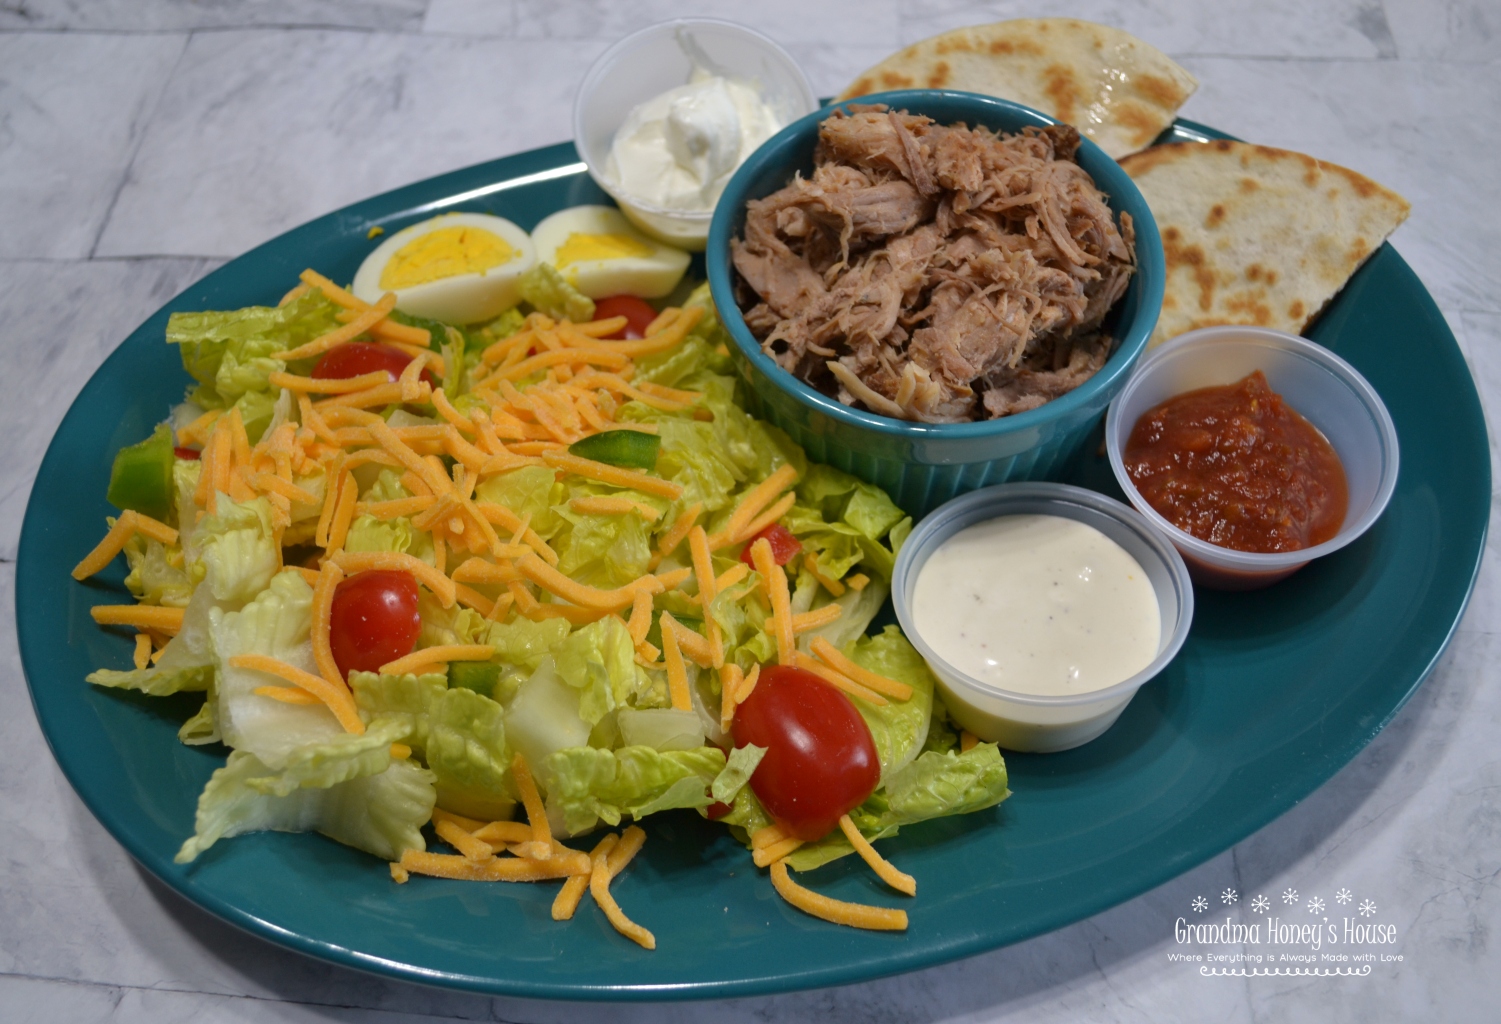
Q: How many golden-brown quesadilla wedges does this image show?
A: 2